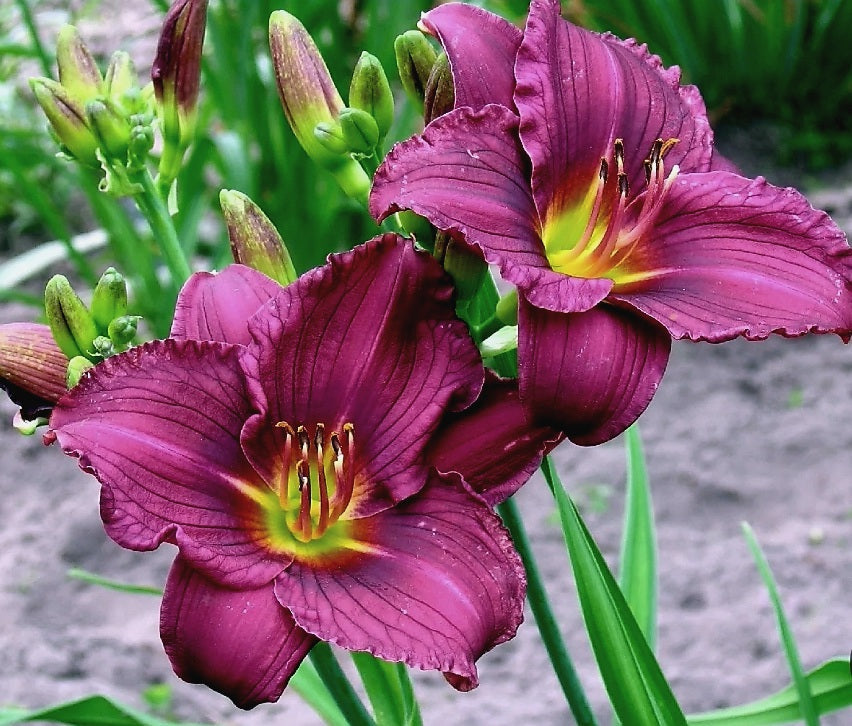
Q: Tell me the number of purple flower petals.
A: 12